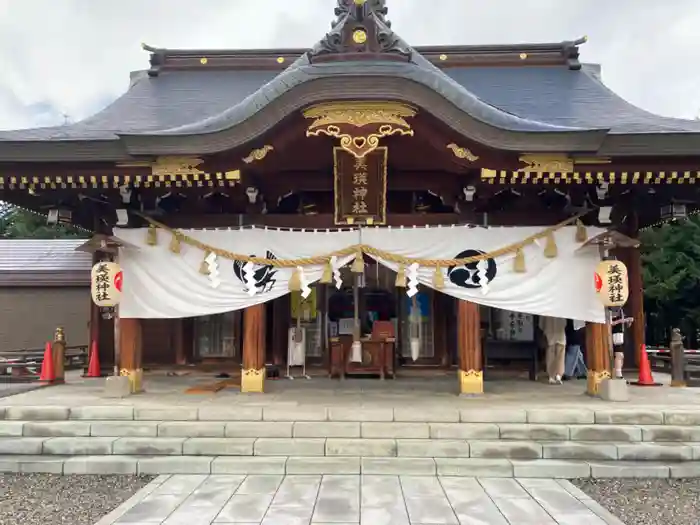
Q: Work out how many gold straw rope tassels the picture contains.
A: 11